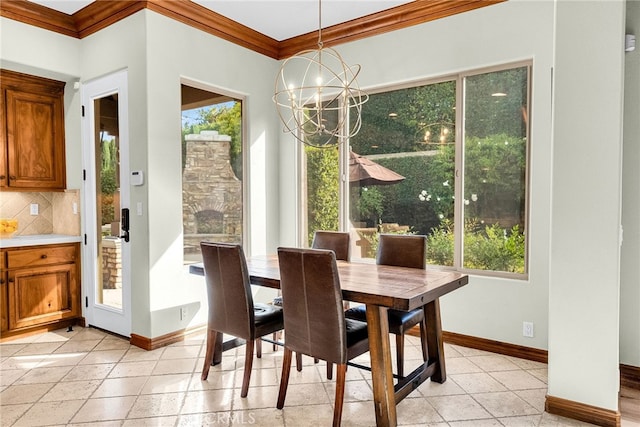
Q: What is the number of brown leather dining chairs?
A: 4